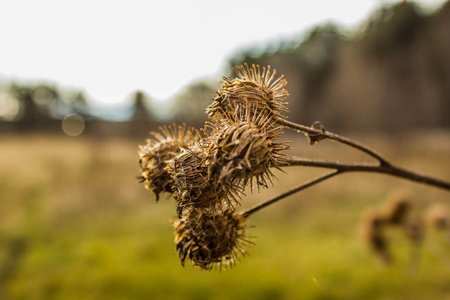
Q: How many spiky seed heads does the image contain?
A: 5